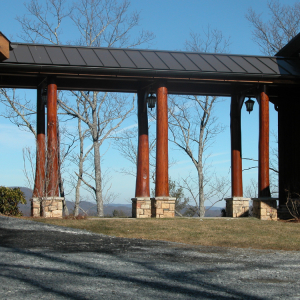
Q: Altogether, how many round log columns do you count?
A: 6